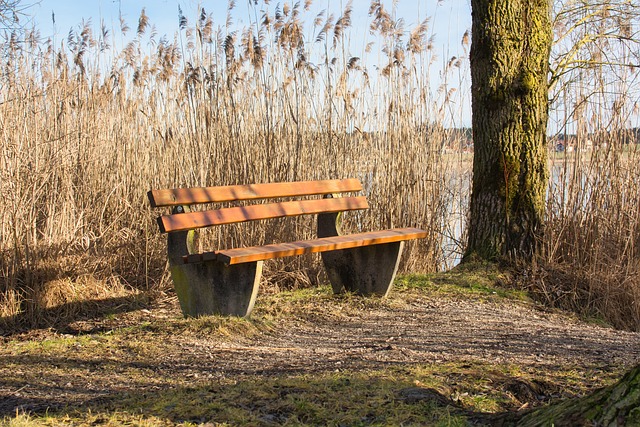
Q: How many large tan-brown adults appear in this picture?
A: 0